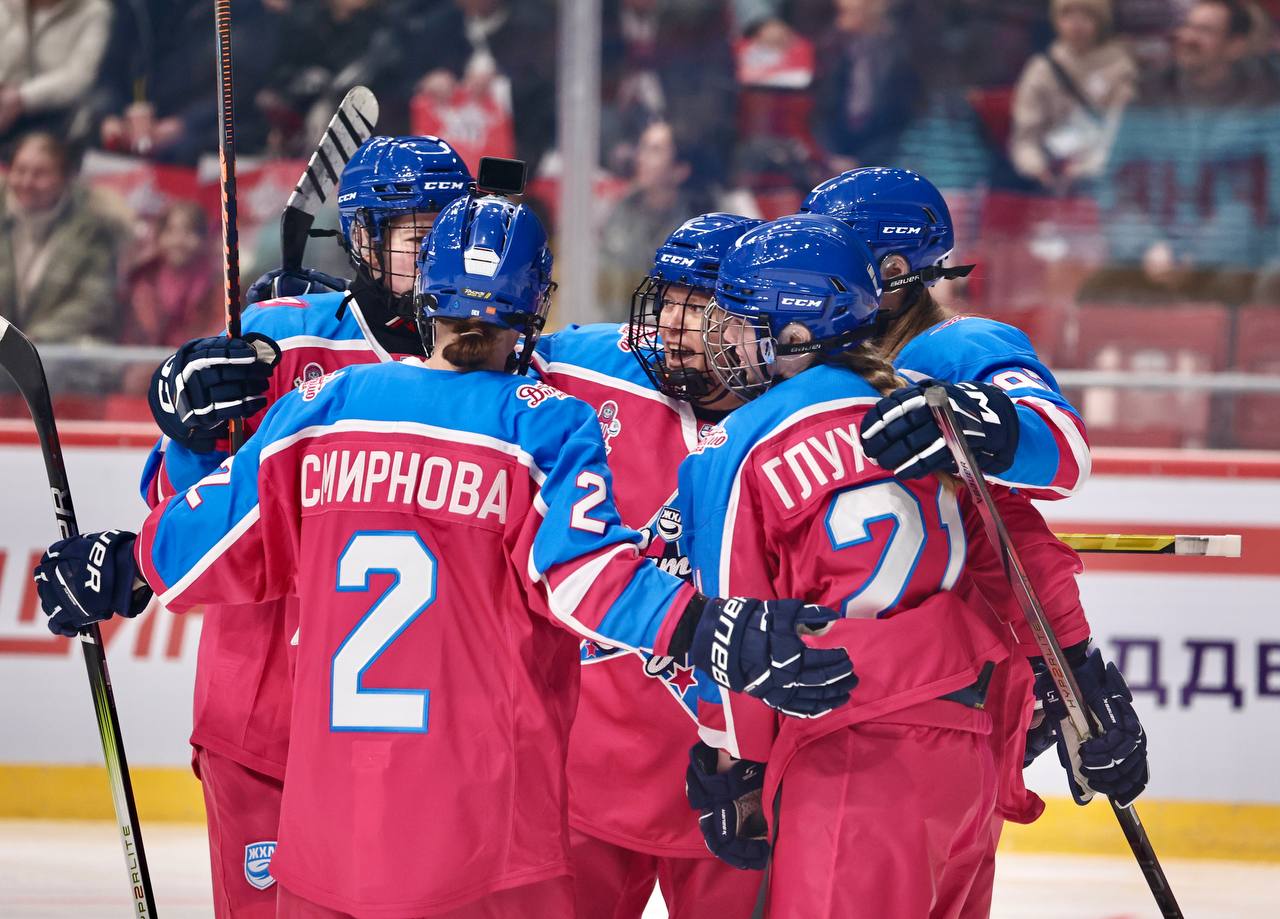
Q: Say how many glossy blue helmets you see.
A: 5